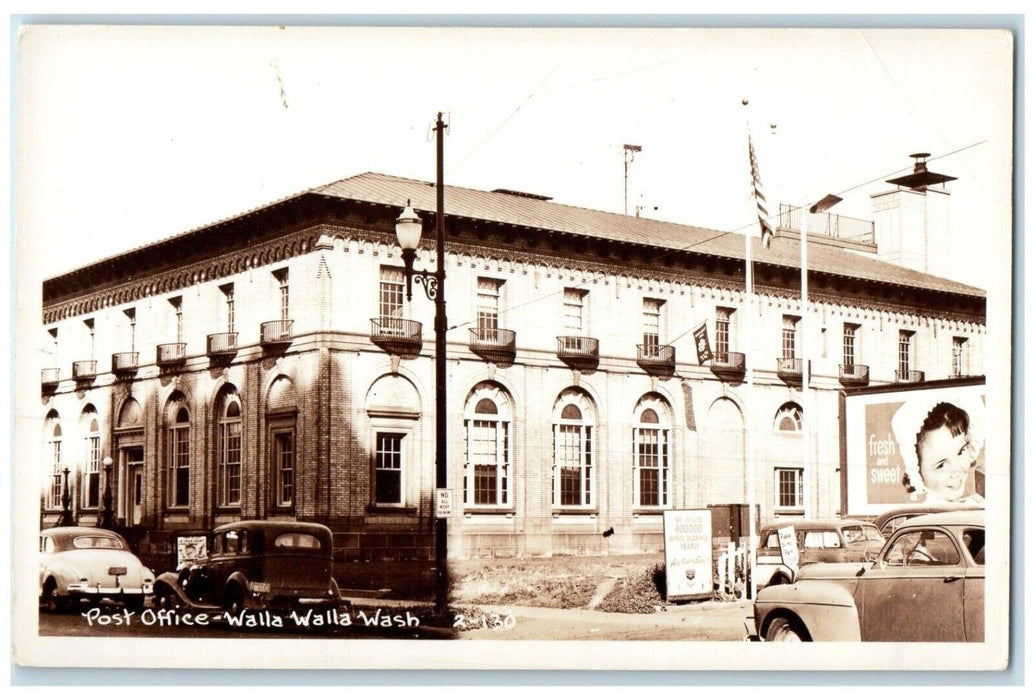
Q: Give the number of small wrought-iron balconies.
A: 14